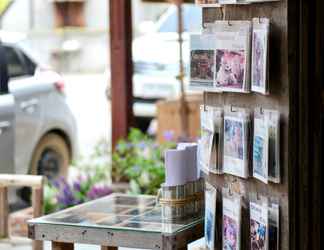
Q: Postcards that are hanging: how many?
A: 9